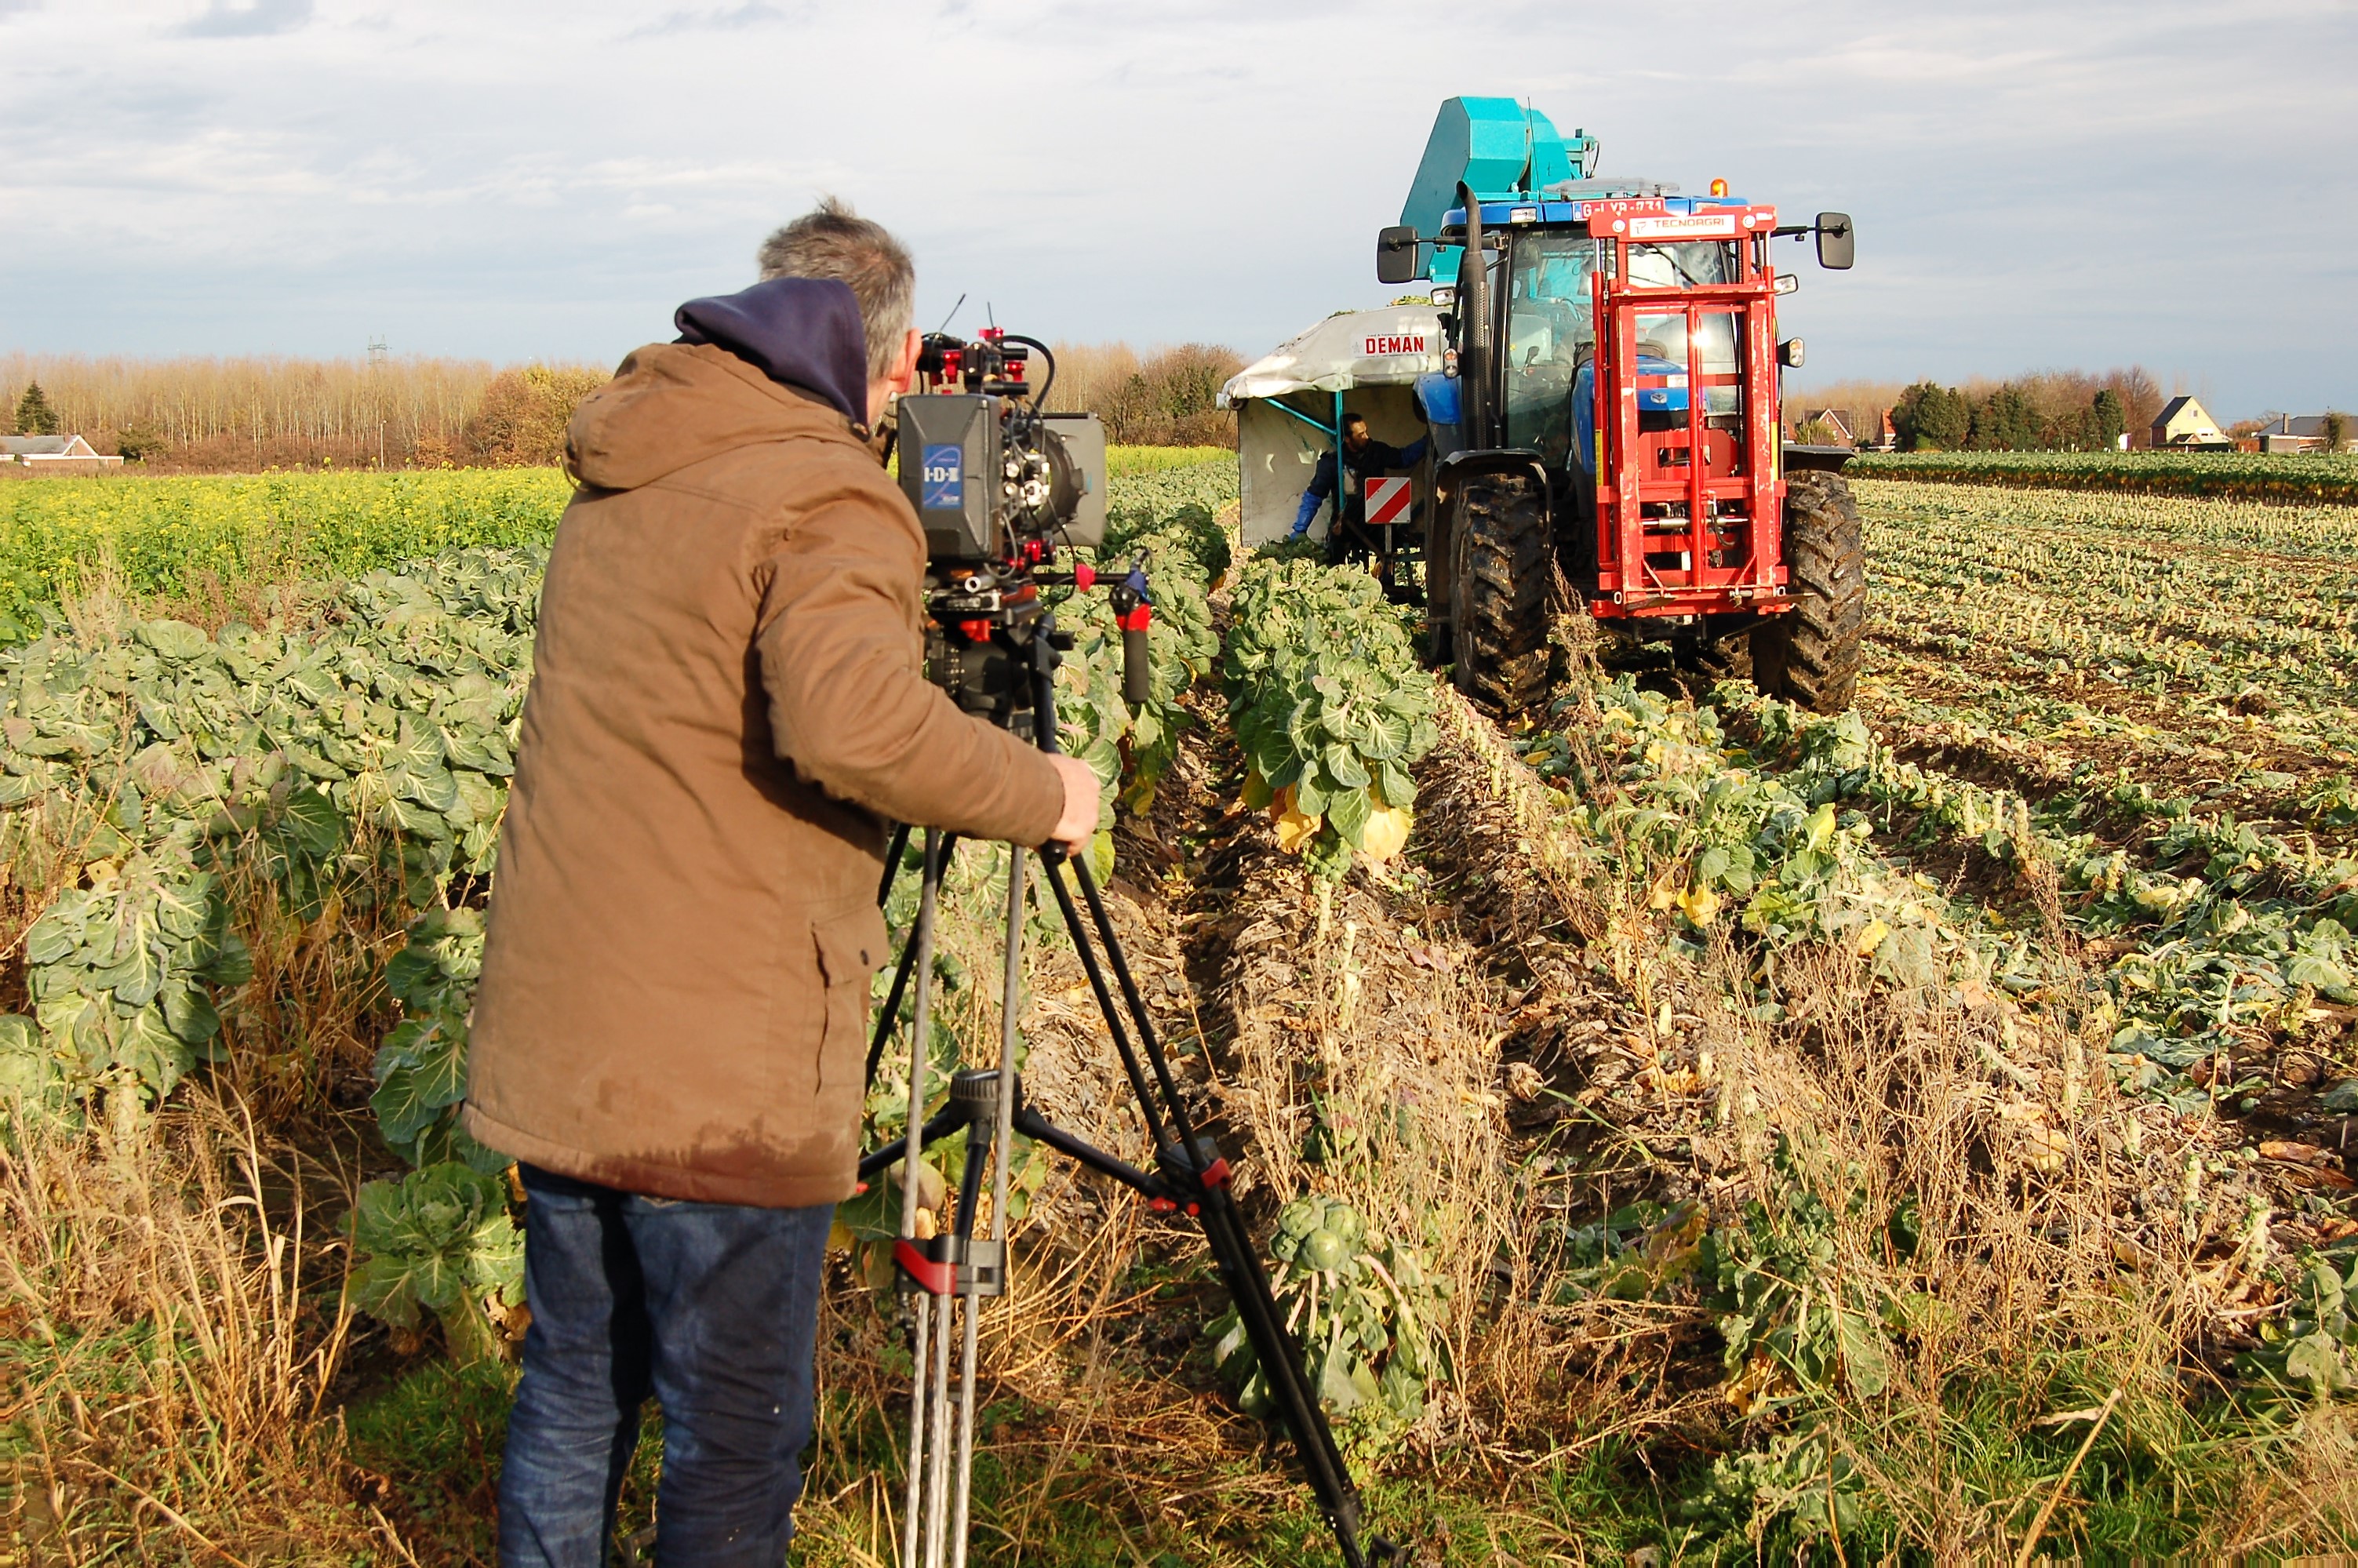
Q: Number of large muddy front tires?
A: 2